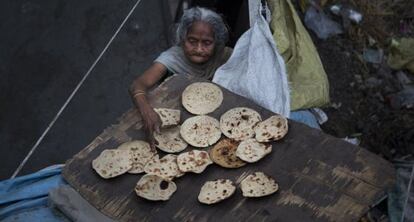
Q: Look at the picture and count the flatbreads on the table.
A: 15